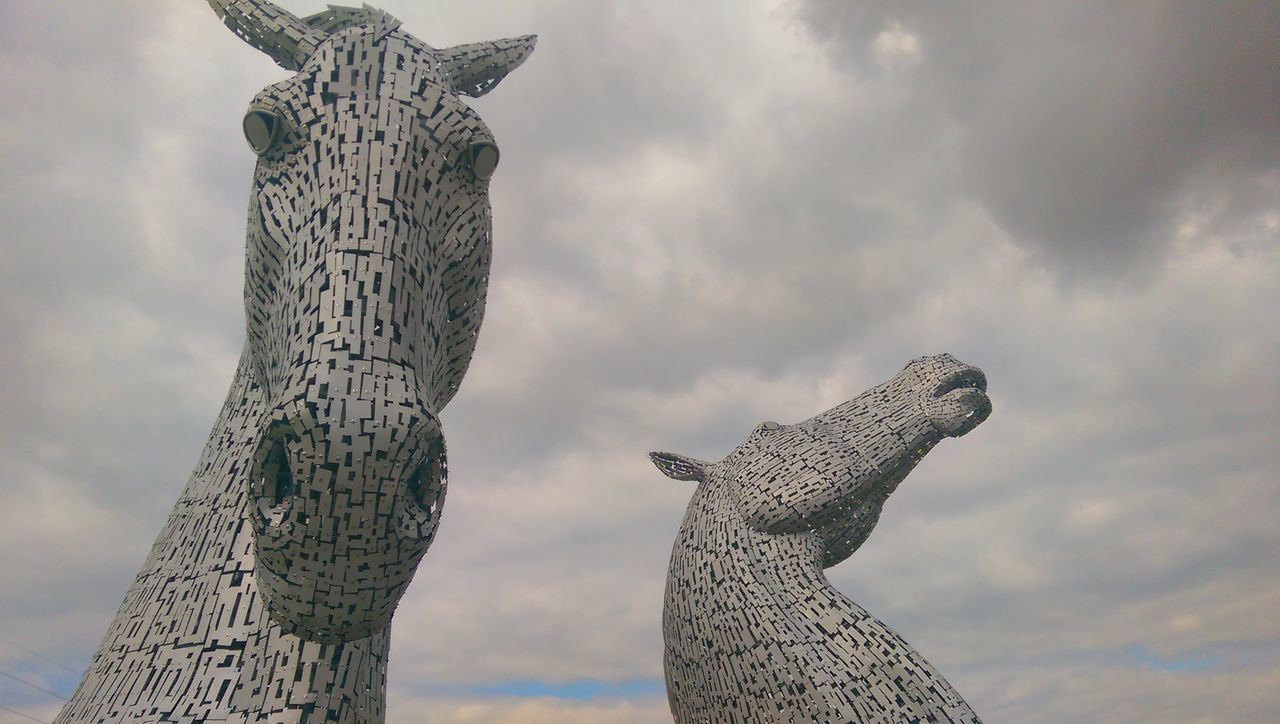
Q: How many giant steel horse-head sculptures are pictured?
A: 2